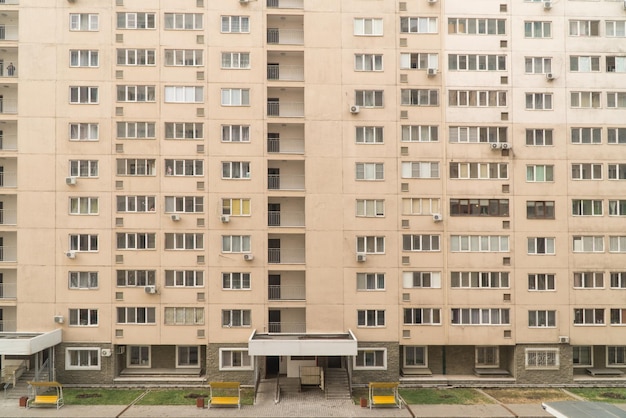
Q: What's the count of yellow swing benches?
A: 3